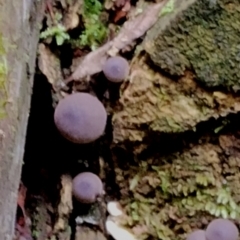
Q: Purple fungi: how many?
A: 5